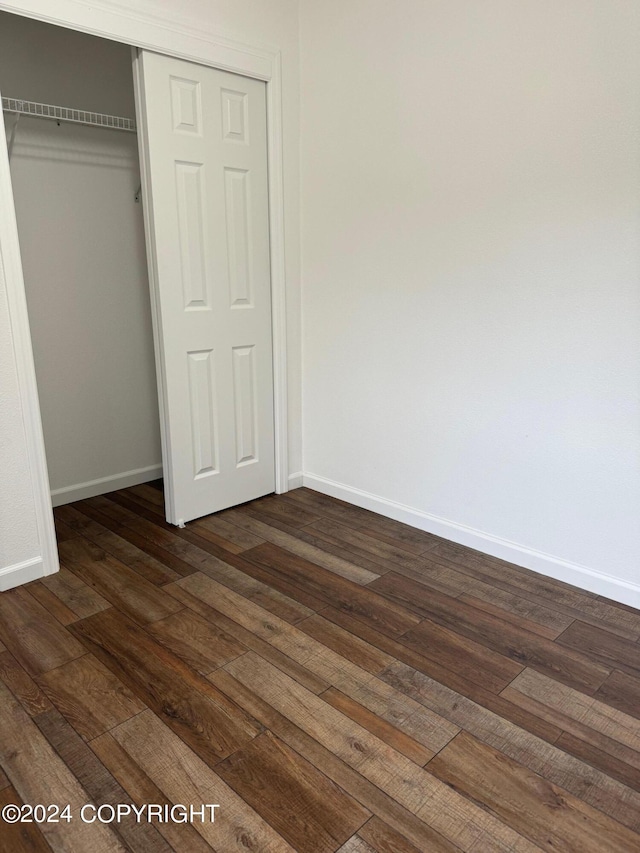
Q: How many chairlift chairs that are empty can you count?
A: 0